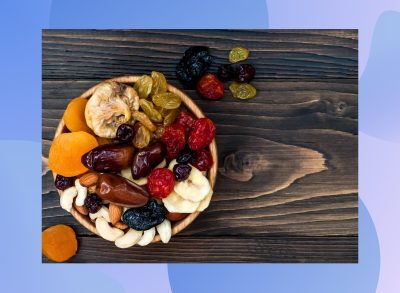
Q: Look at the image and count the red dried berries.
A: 6